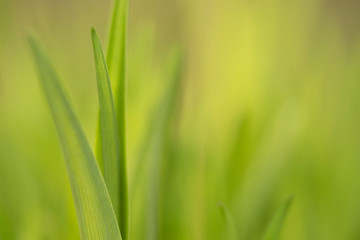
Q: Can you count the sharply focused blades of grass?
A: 3